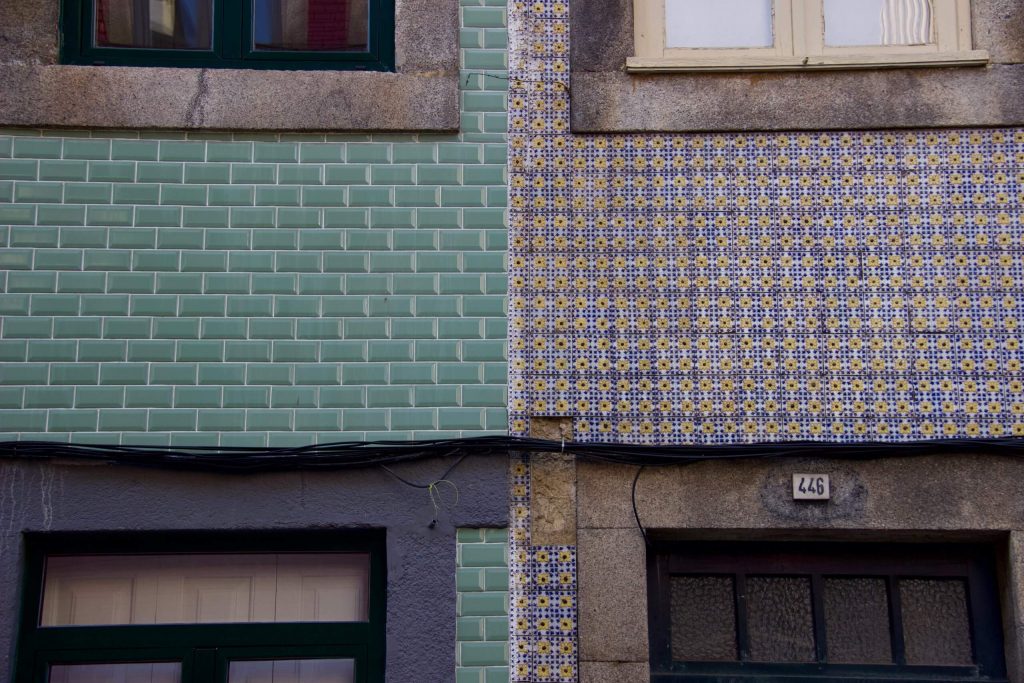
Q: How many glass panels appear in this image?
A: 11